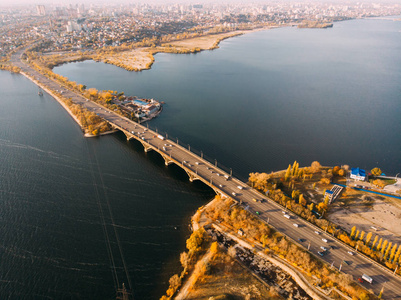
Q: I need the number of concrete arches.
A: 5